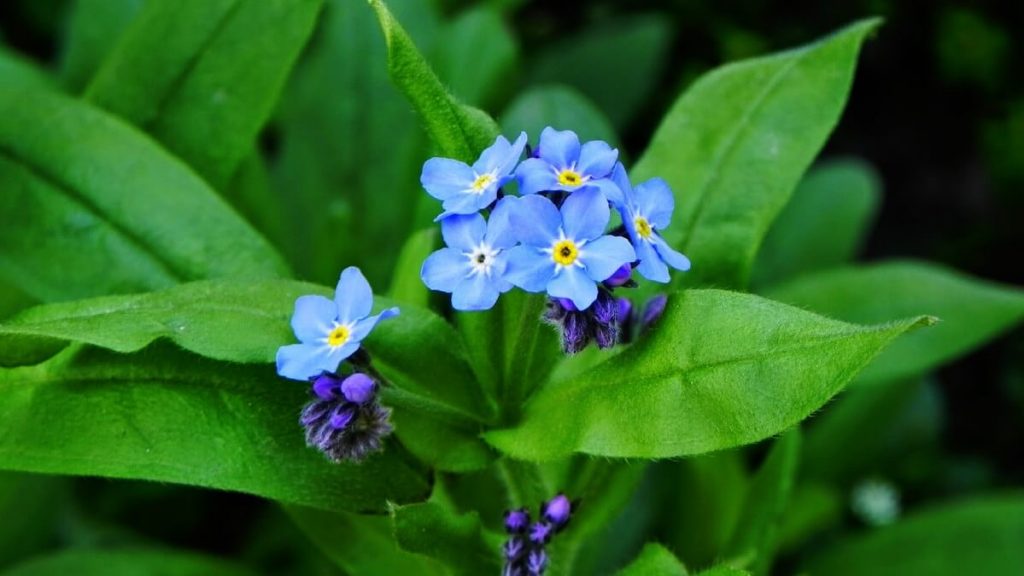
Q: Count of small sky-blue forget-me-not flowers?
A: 6